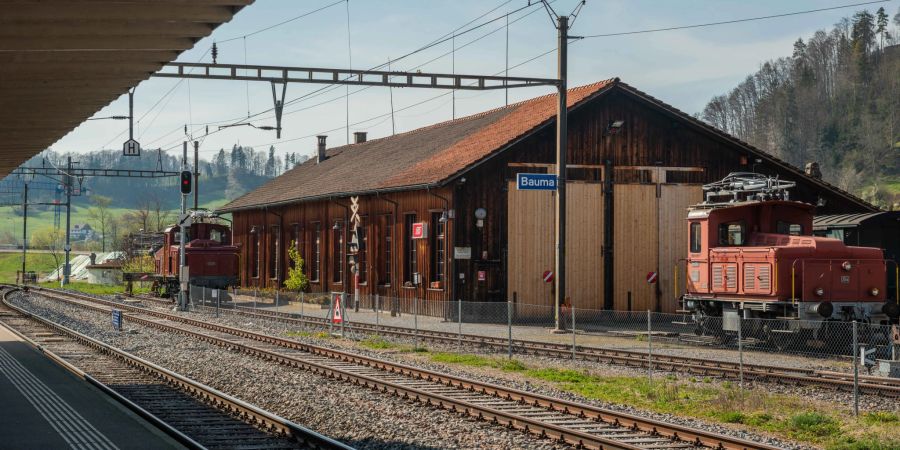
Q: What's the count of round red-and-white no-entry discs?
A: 2